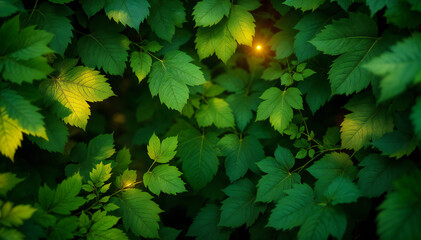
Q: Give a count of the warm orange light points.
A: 2